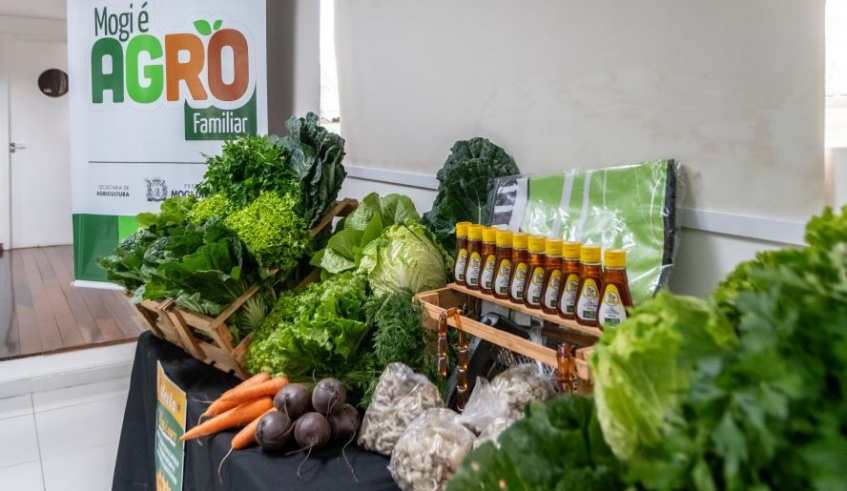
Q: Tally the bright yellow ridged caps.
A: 10